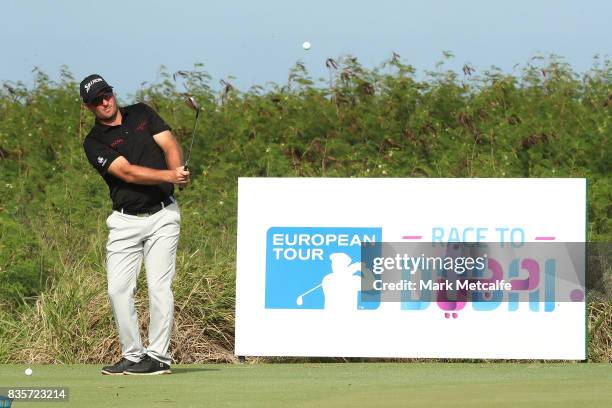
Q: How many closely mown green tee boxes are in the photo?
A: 1